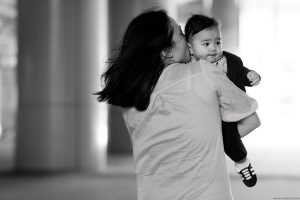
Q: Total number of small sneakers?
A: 1